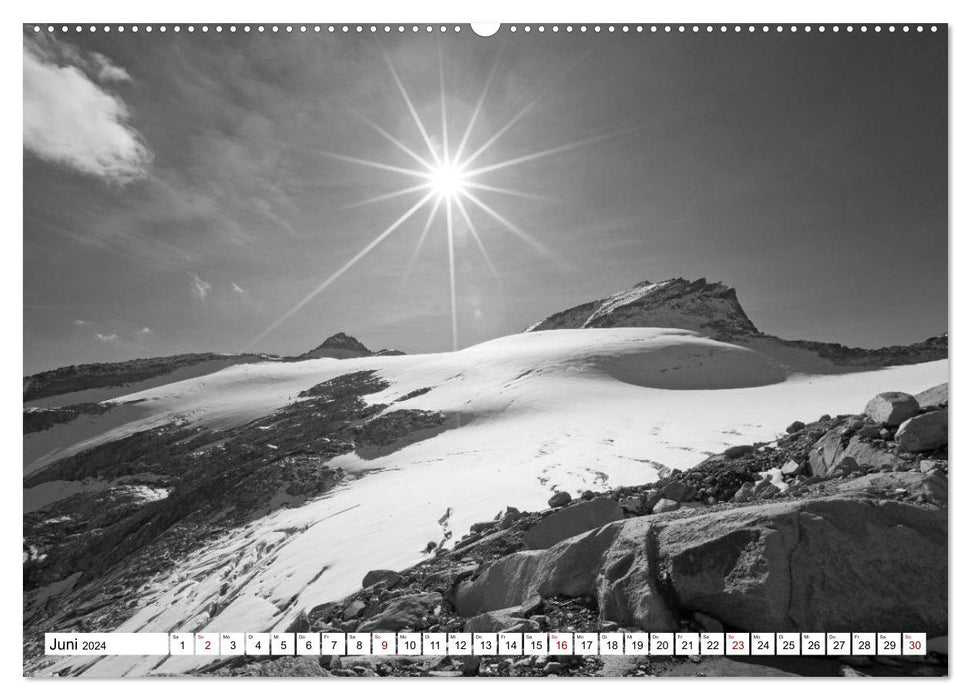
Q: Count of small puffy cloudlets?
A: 5